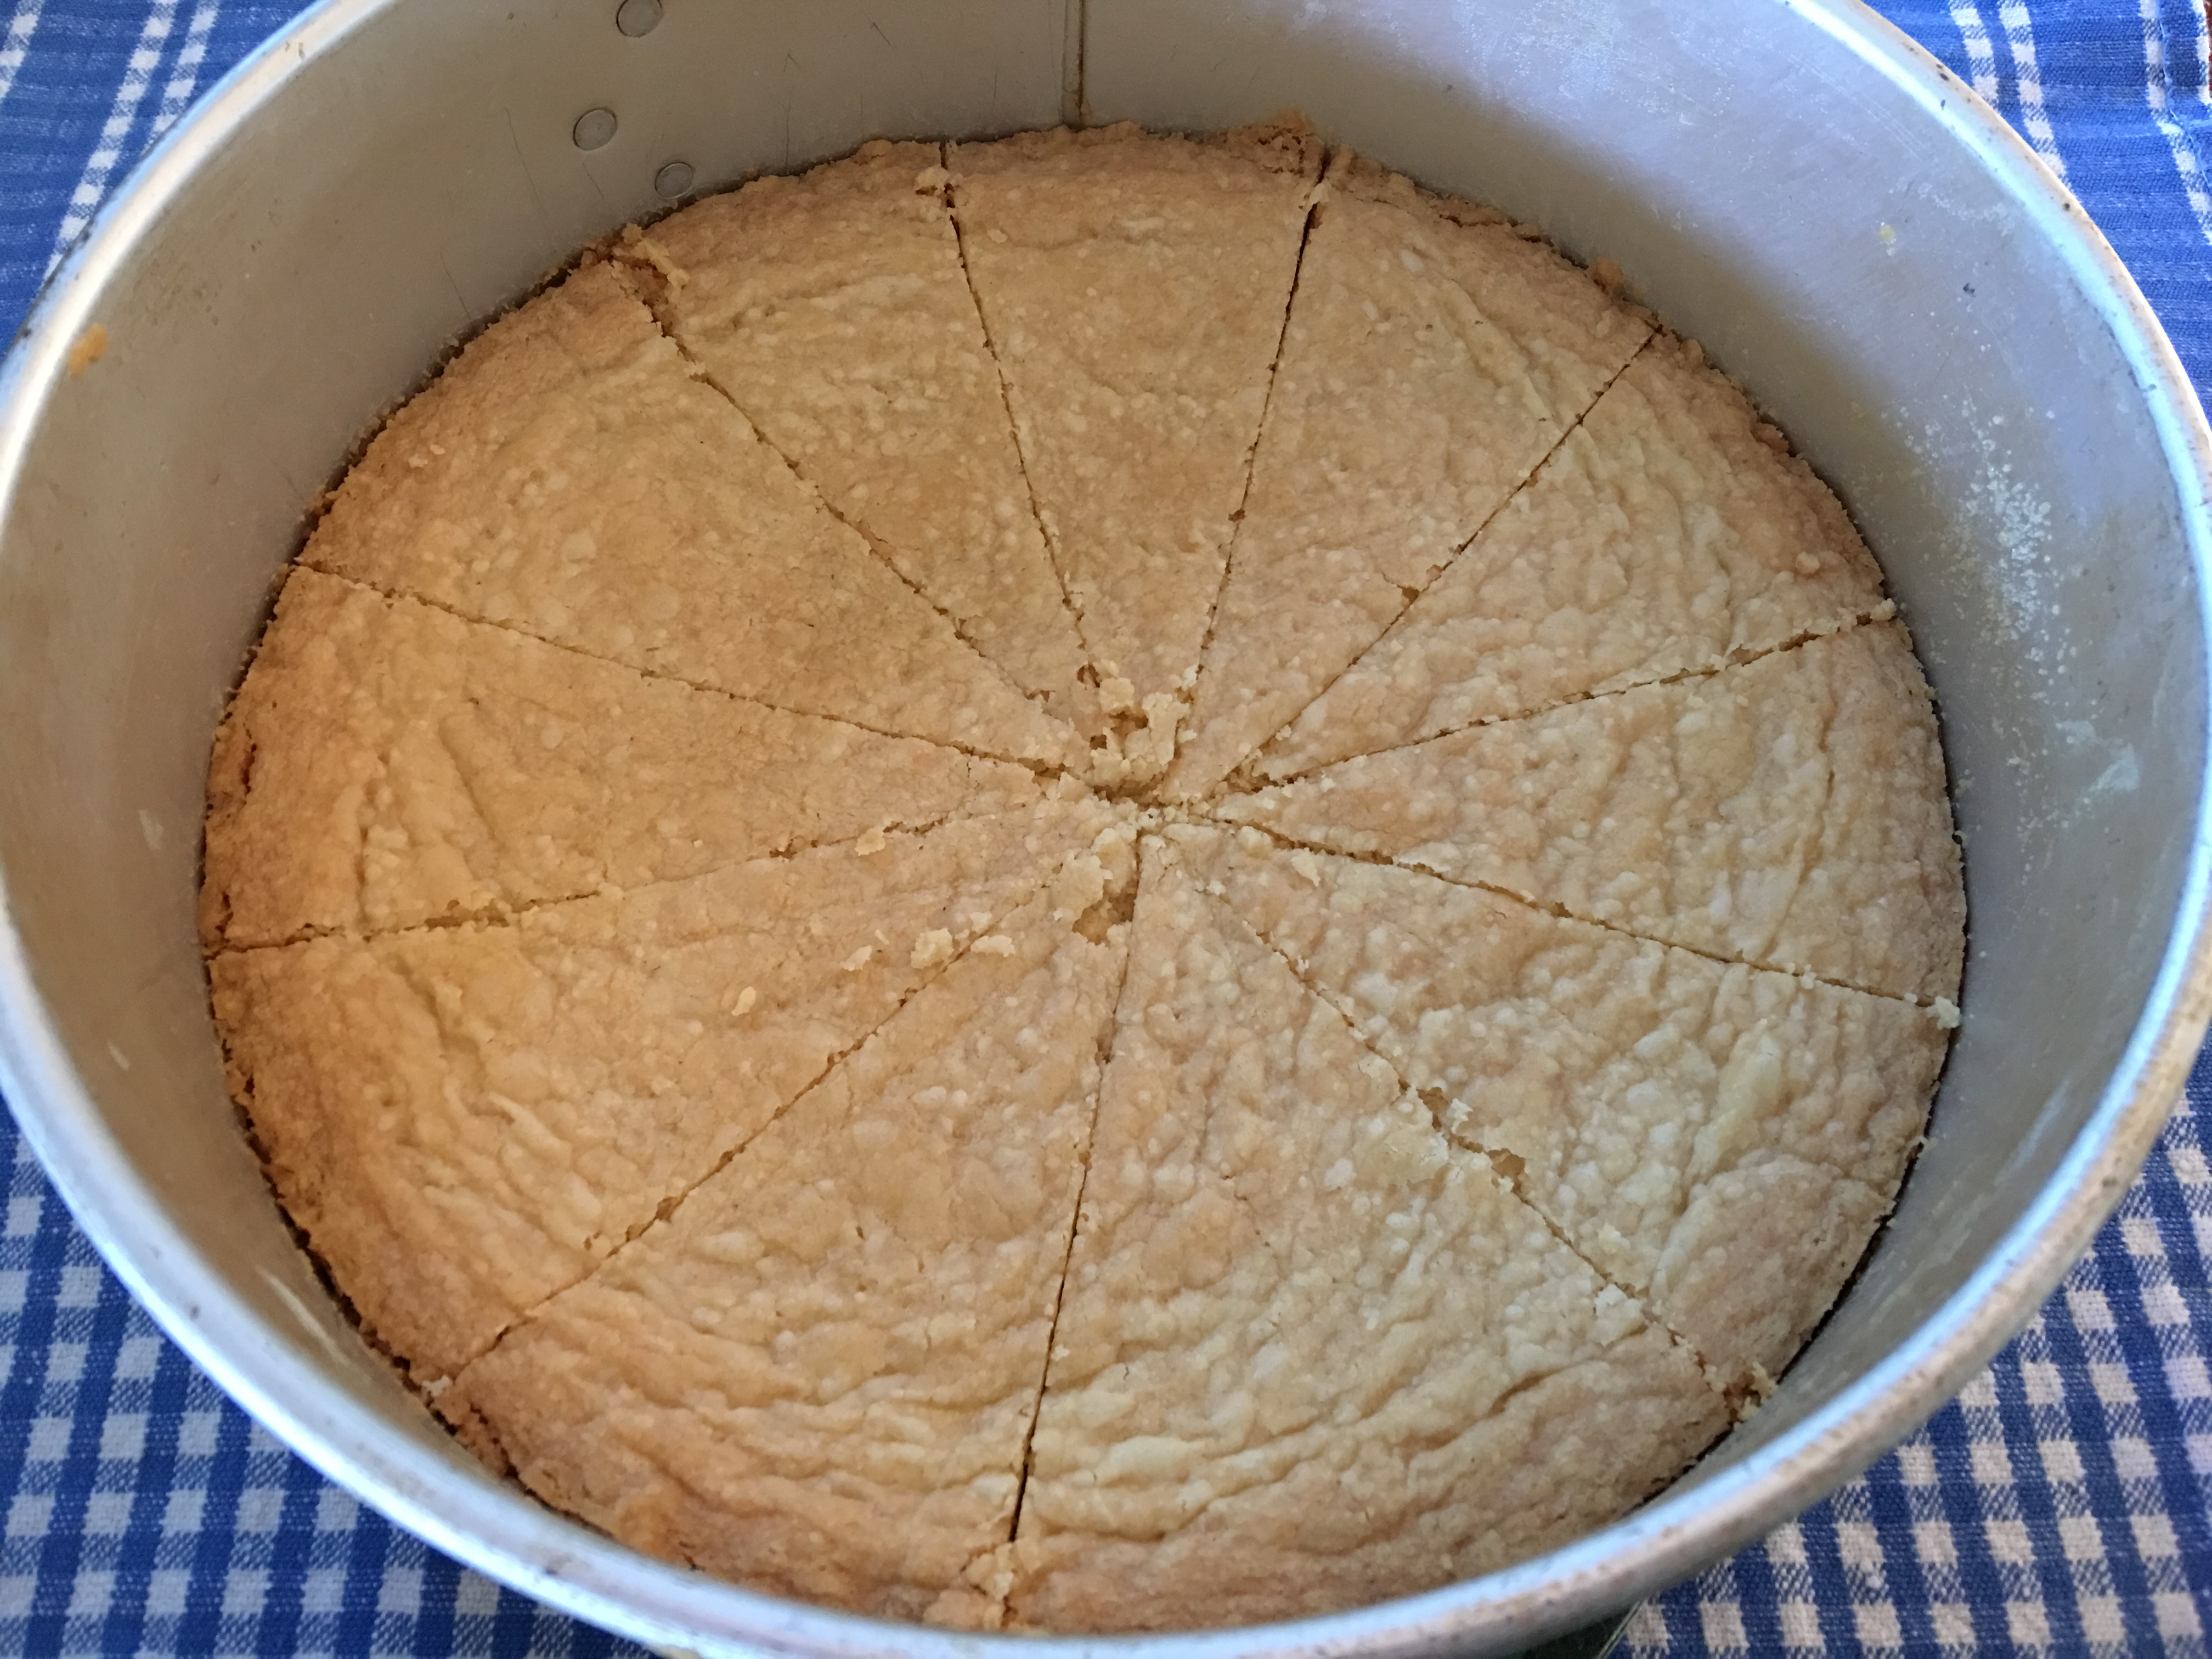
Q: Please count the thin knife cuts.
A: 11